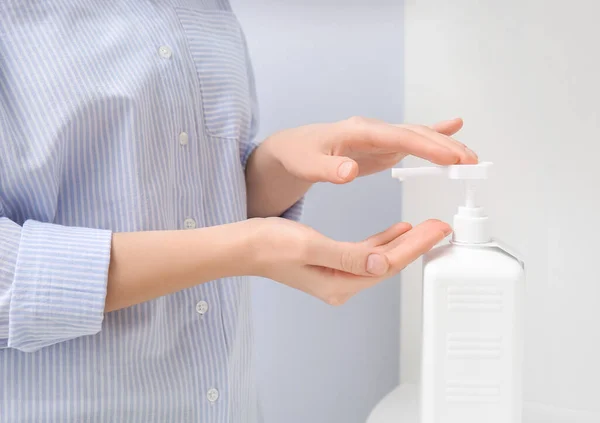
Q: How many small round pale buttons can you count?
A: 5